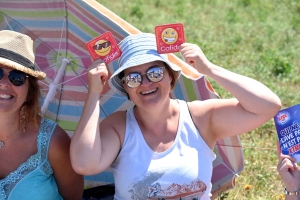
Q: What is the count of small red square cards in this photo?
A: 2